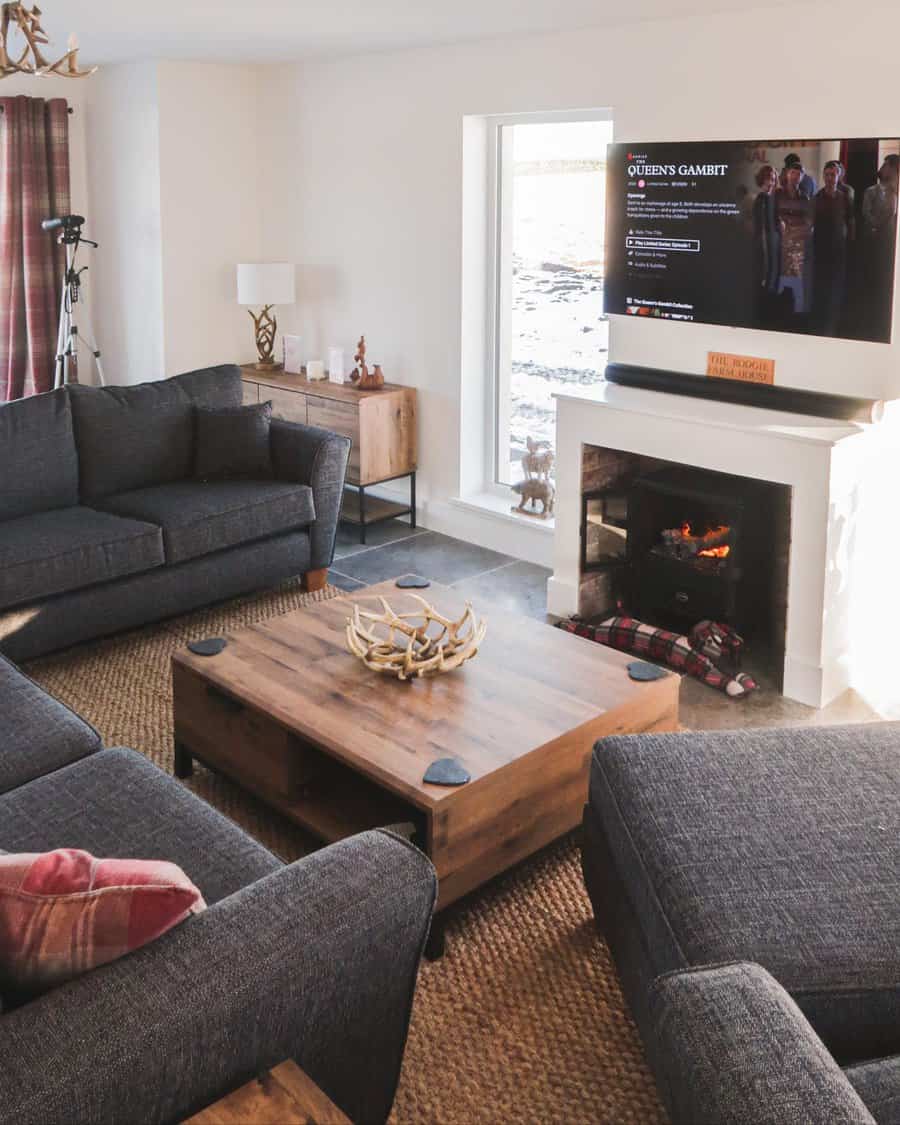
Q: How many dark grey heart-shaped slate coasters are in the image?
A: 4